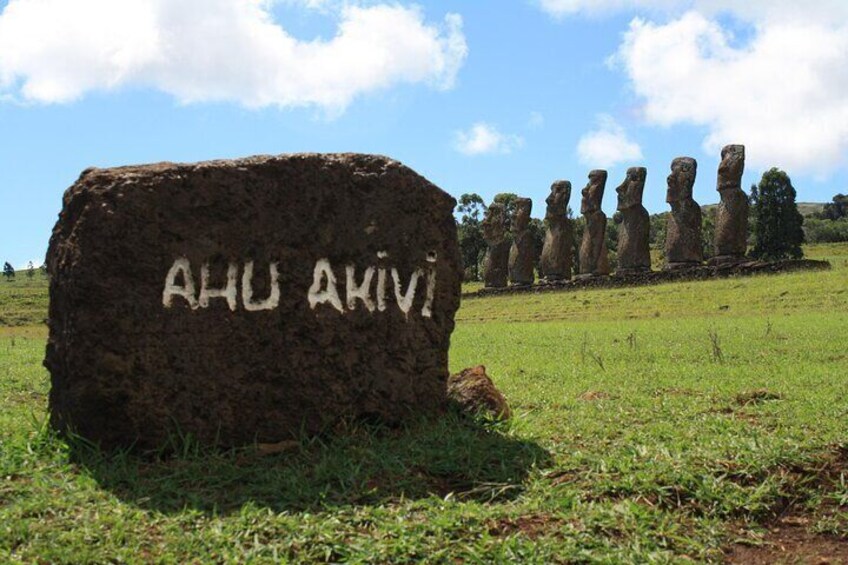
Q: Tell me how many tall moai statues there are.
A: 7